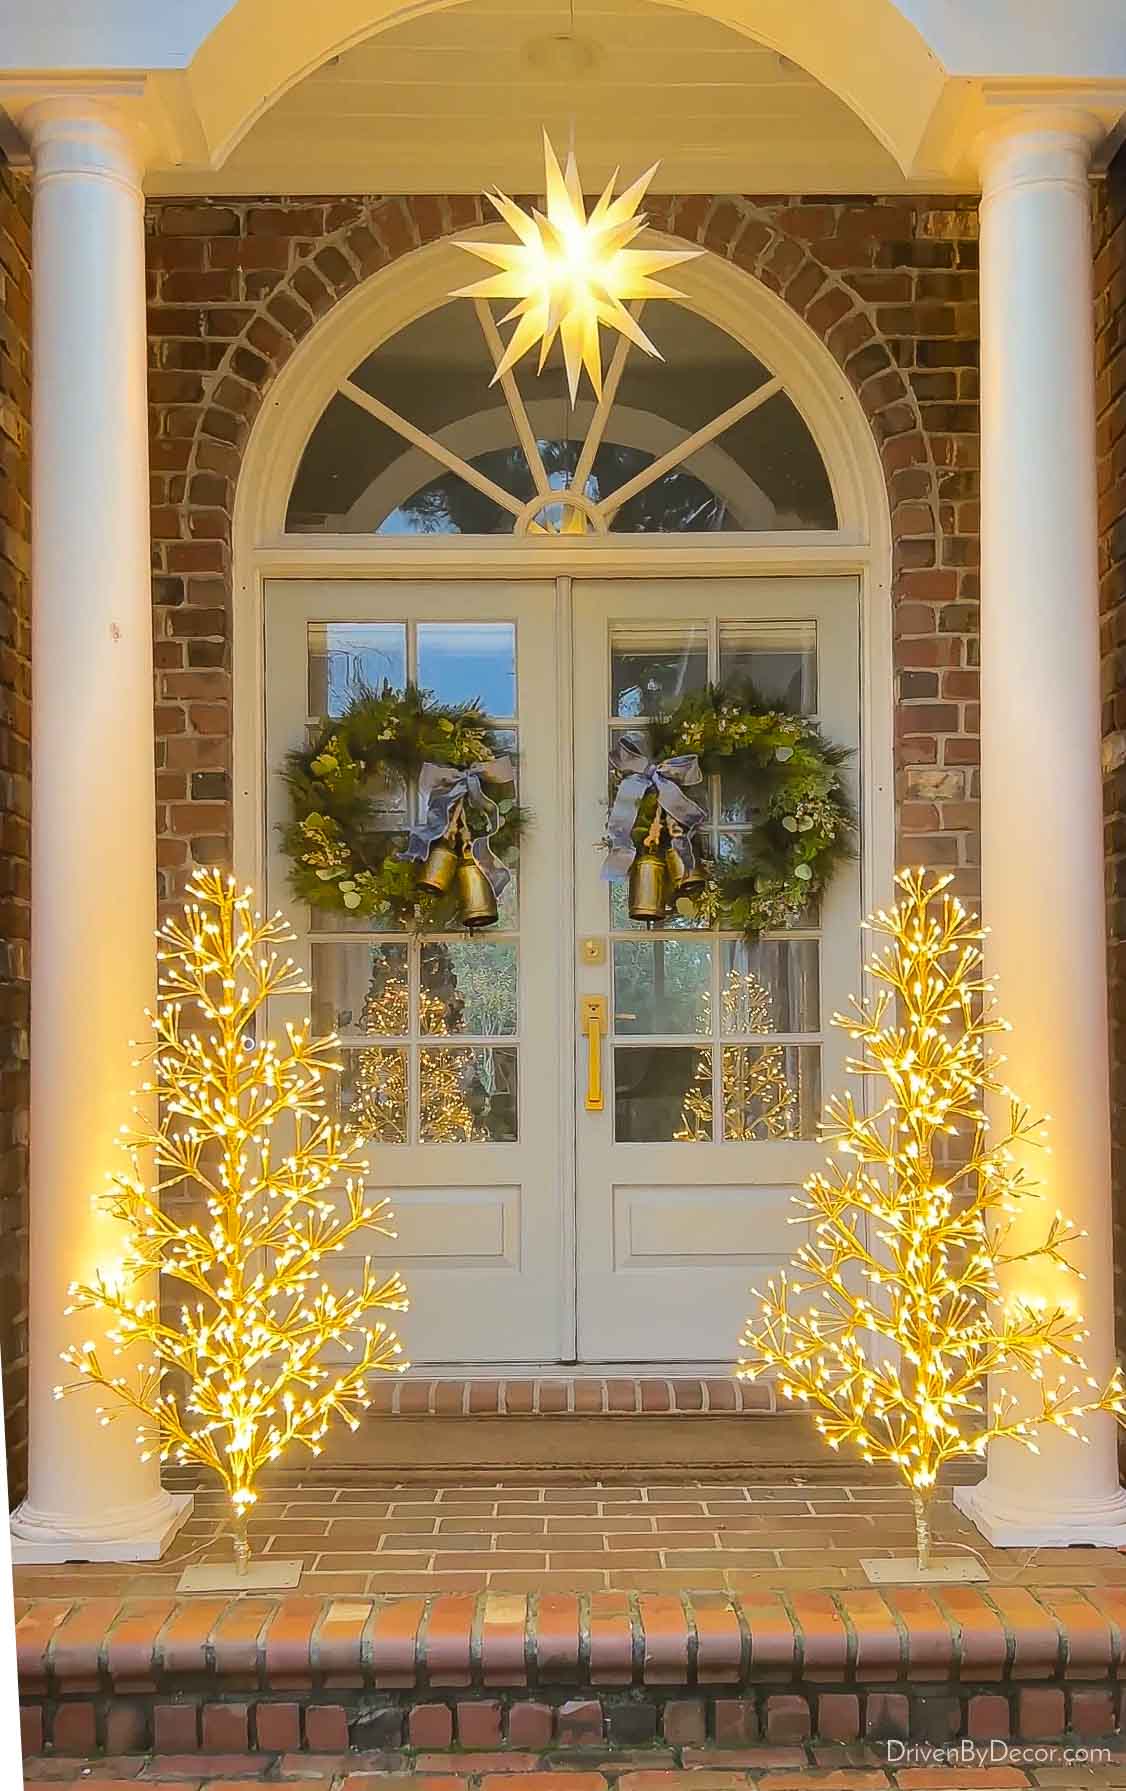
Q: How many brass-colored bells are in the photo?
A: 4